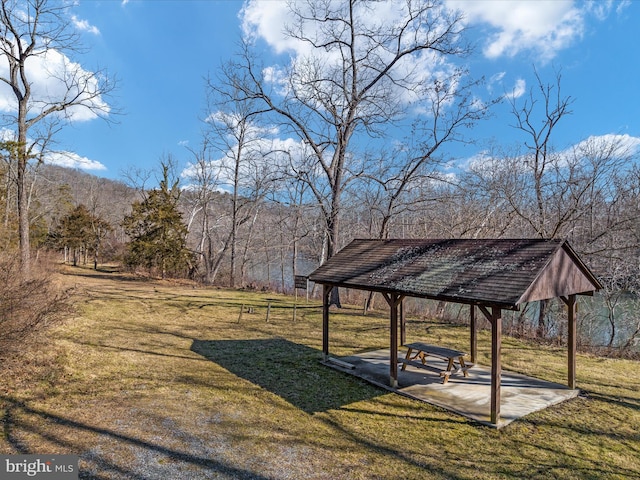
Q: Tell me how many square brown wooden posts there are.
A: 6